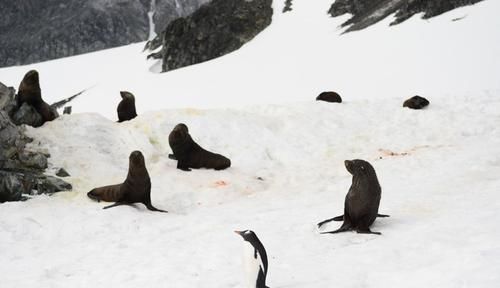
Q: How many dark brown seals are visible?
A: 7